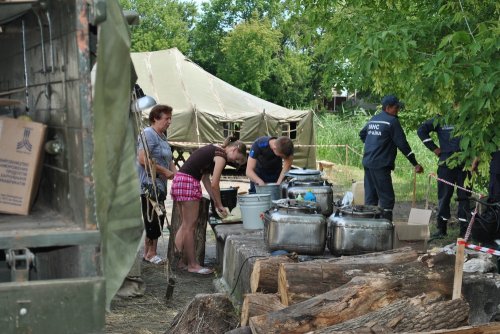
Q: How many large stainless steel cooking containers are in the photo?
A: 4